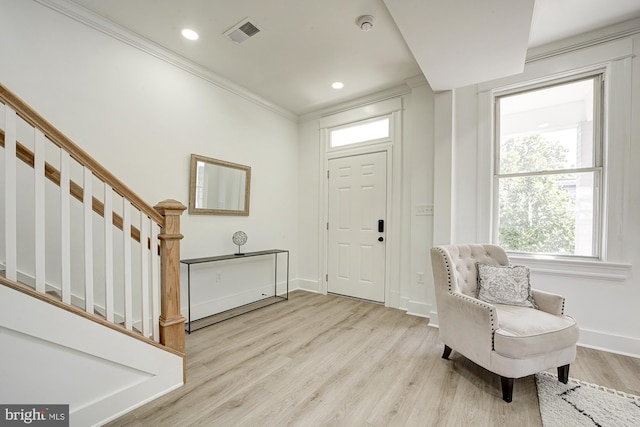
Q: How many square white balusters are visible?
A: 8